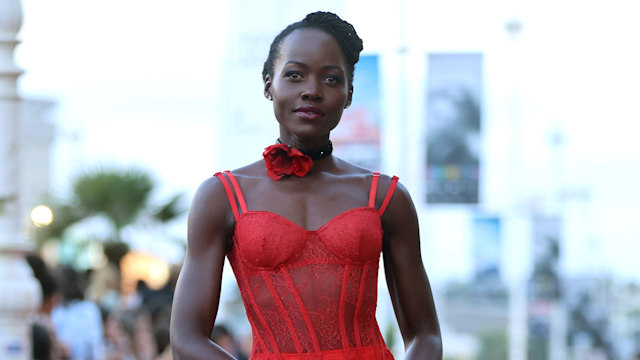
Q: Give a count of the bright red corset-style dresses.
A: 1